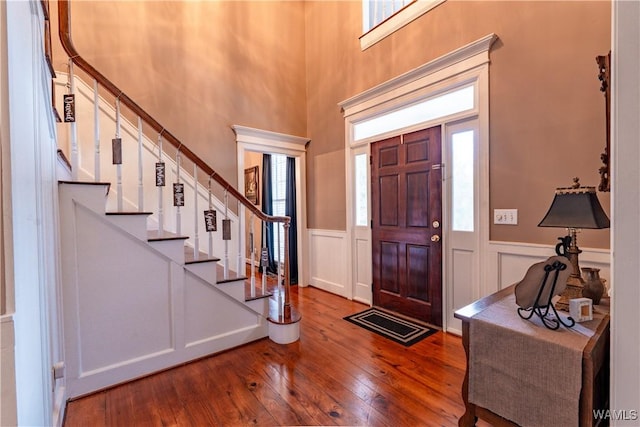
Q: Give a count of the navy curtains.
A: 2